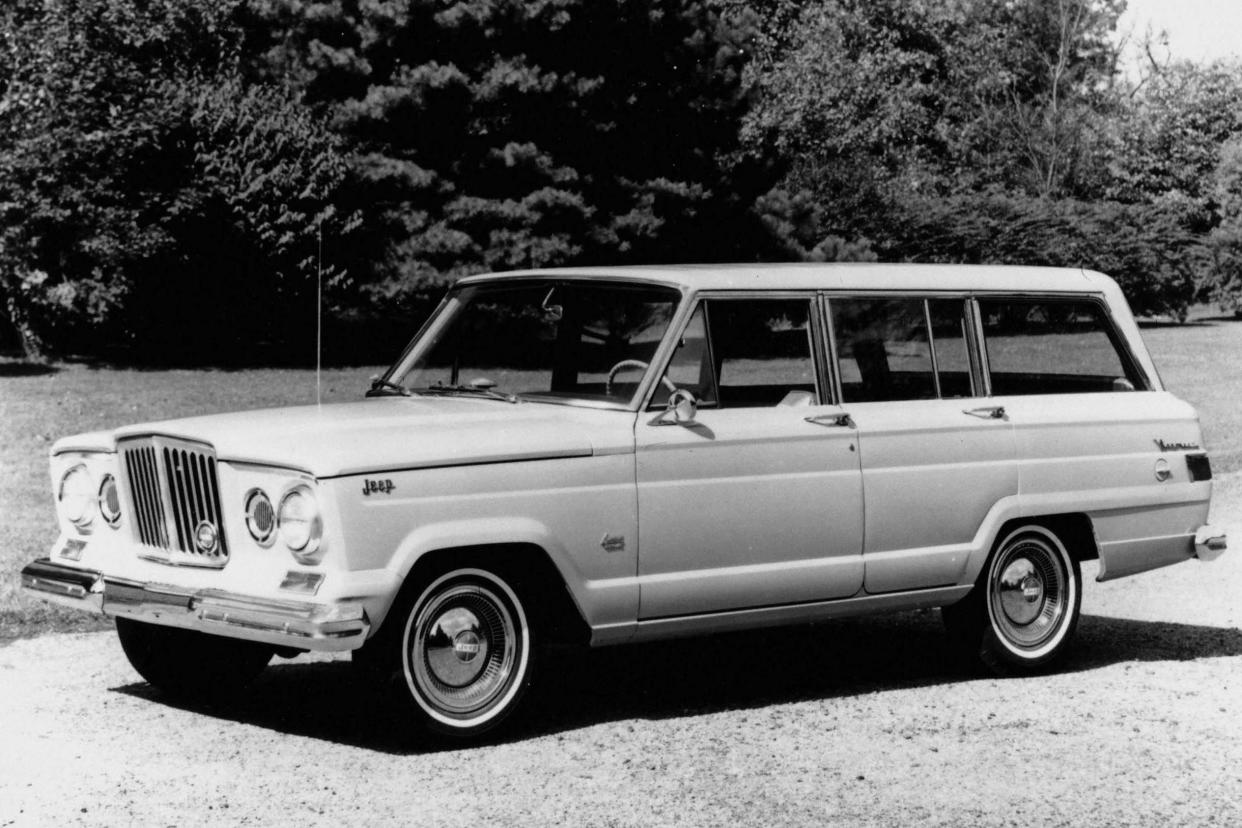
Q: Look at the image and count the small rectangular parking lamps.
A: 2